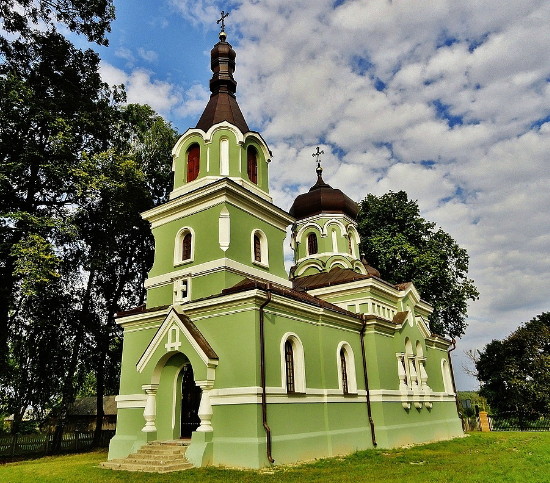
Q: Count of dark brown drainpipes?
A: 3